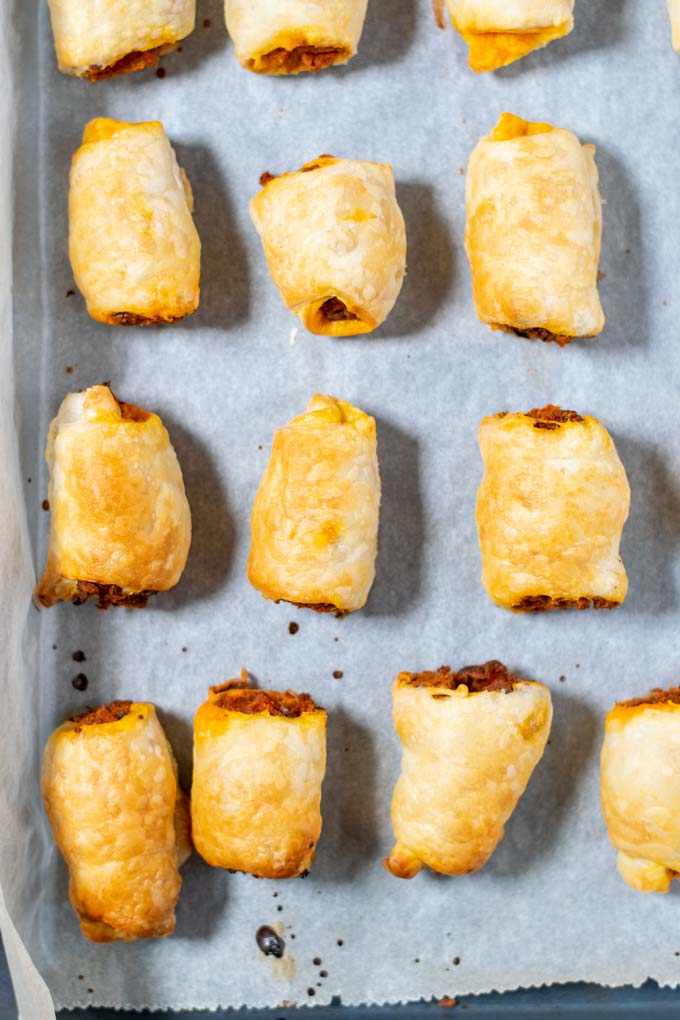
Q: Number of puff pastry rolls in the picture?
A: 13